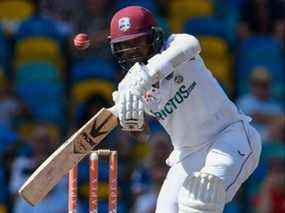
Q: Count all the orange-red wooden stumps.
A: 3